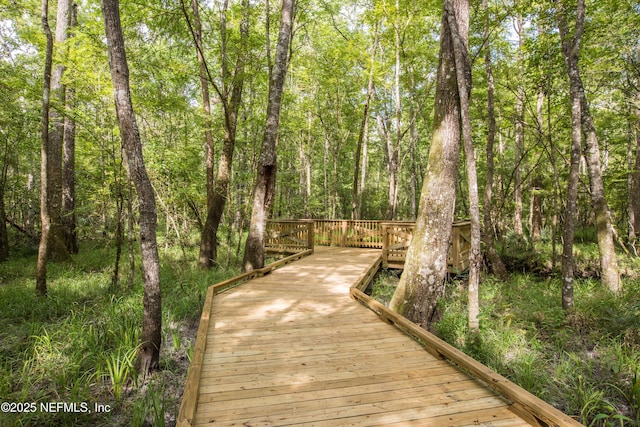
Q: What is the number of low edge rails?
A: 2